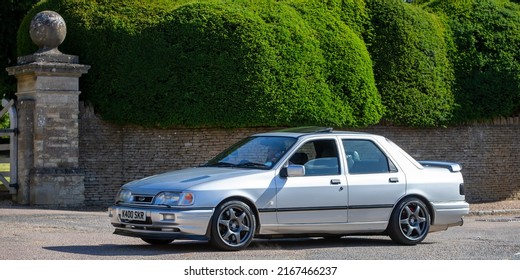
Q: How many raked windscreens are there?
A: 1